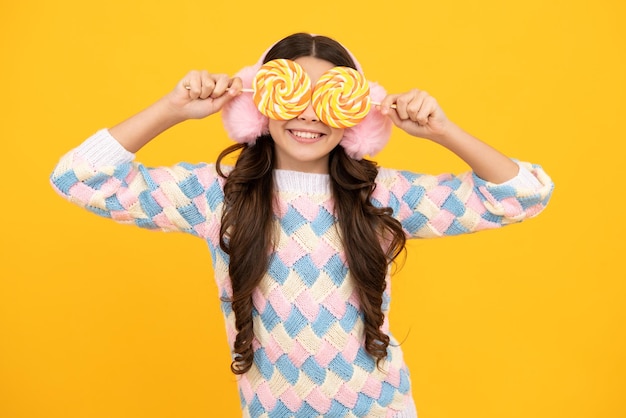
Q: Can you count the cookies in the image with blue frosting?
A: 0